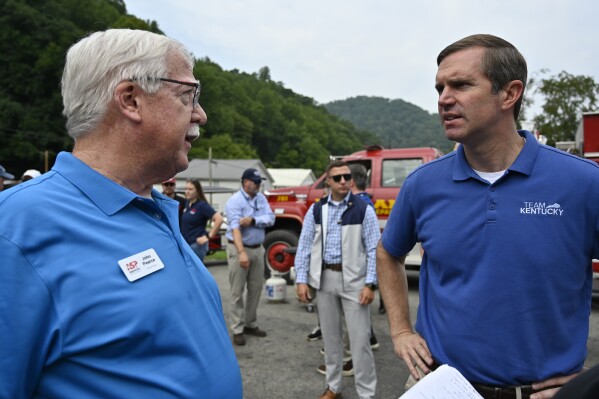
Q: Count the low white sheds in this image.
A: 2